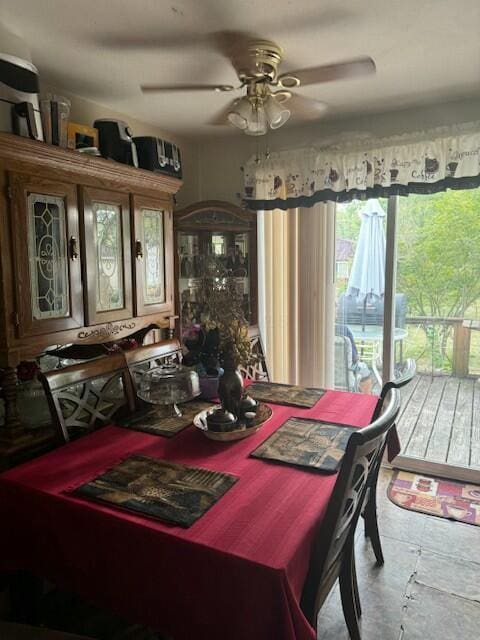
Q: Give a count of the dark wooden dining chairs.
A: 5